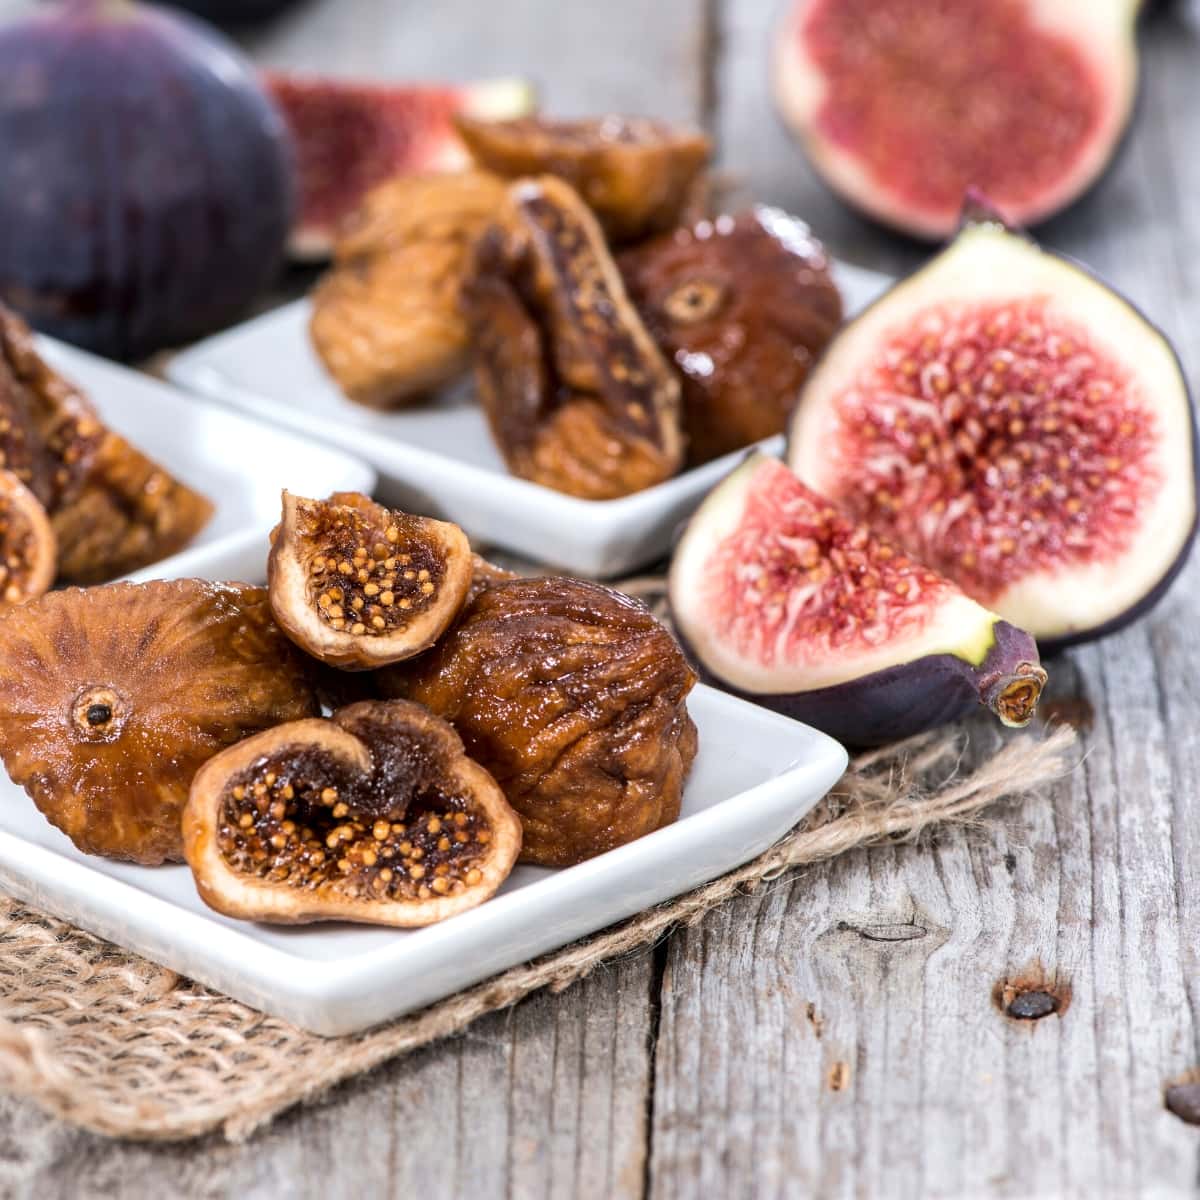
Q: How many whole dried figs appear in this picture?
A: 4